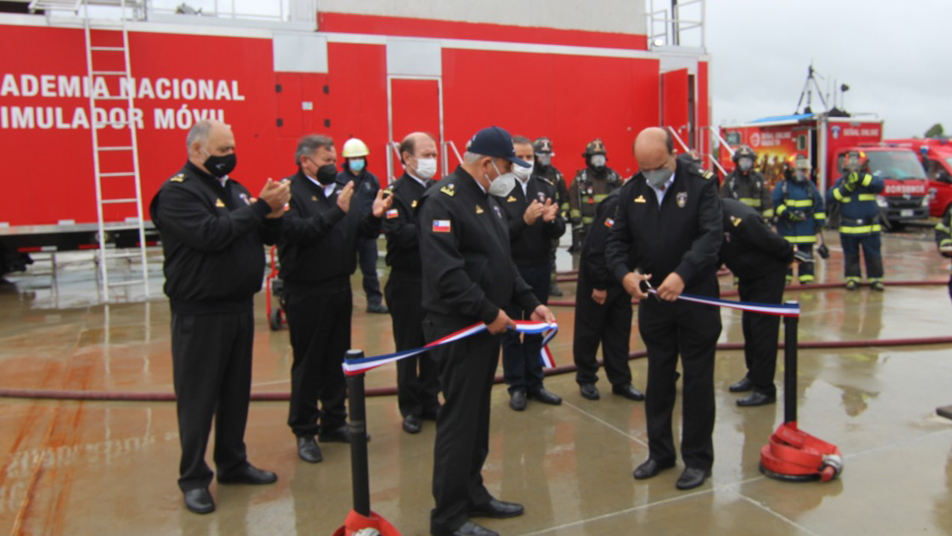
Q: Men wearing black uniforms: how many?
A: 8